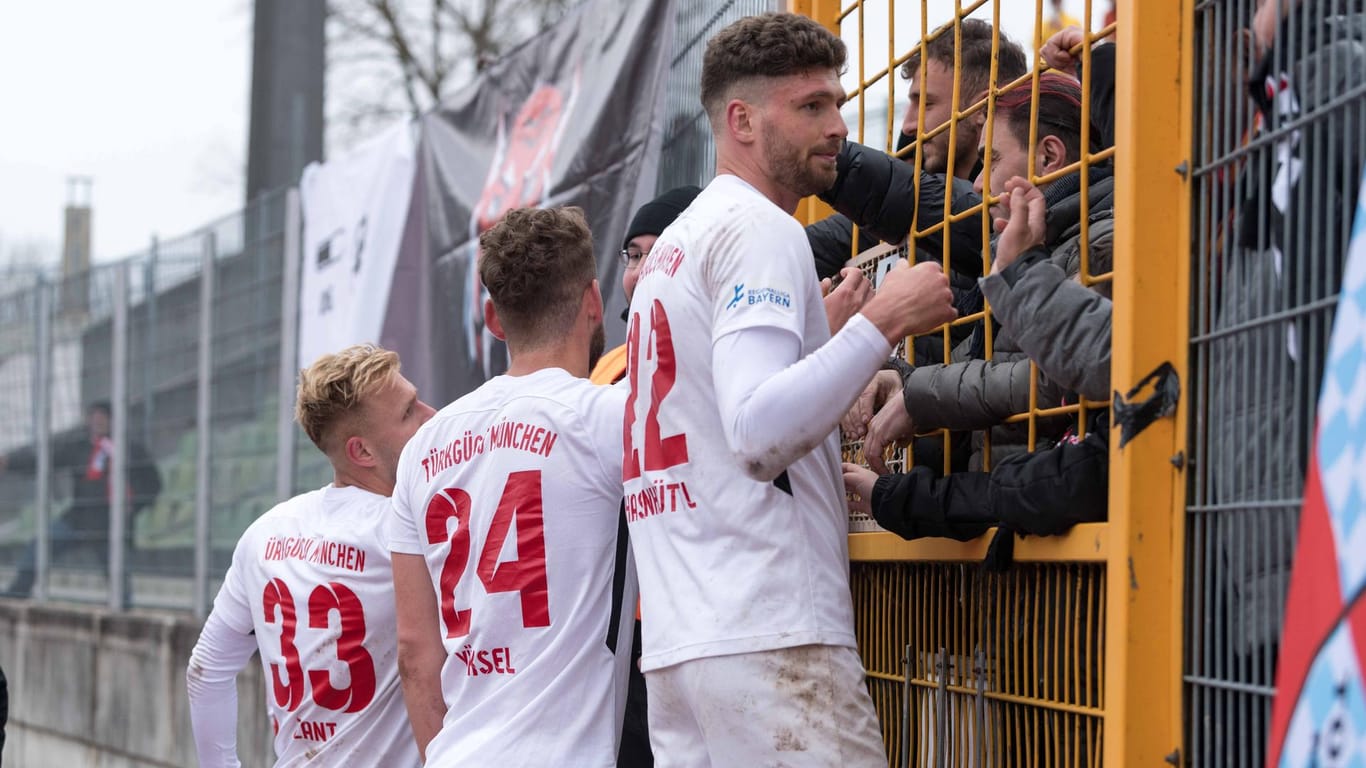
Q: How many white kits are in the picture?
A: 3